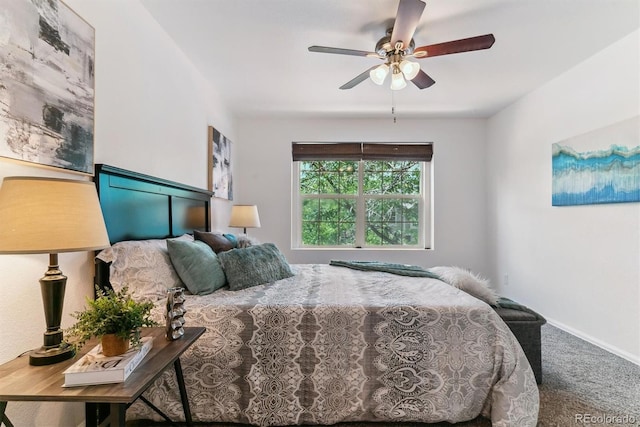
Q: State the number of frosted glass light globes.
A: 3